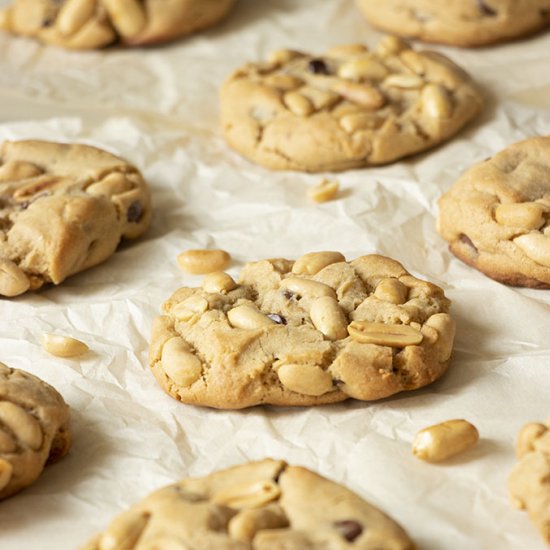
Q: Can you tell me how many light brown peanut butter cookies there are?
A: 9